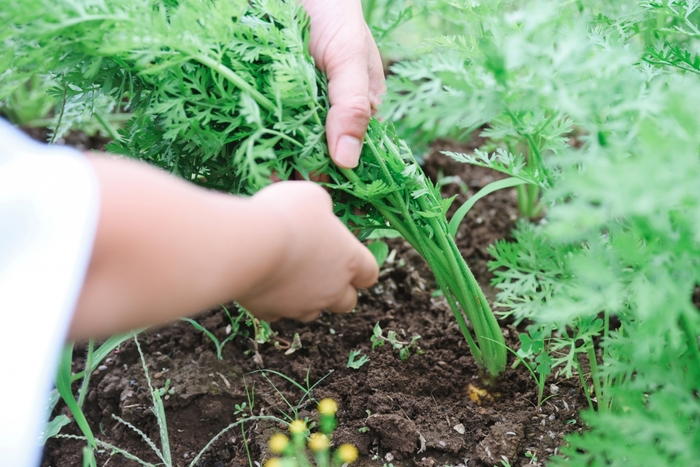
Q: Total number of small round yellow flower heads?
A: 6